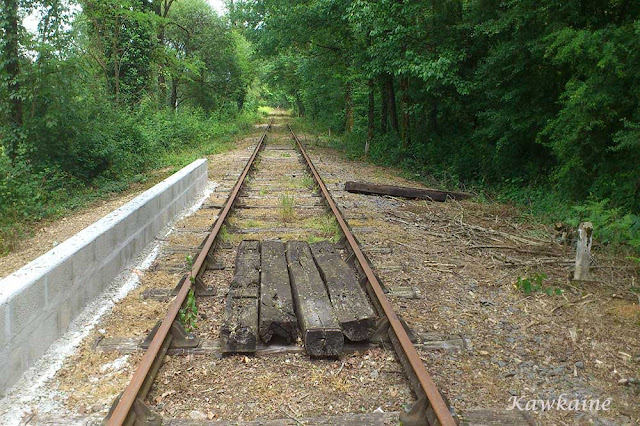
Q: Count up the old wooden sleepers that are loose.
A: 5